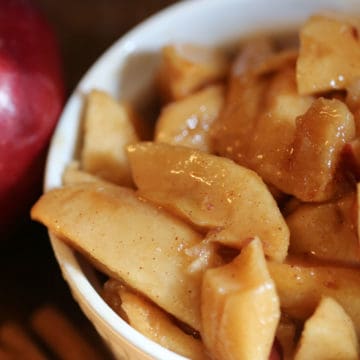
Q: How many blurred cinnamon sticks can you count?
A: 2